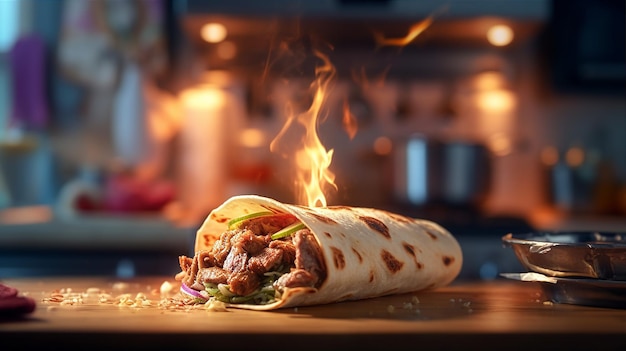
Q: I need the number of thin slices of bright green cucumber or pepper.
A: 2